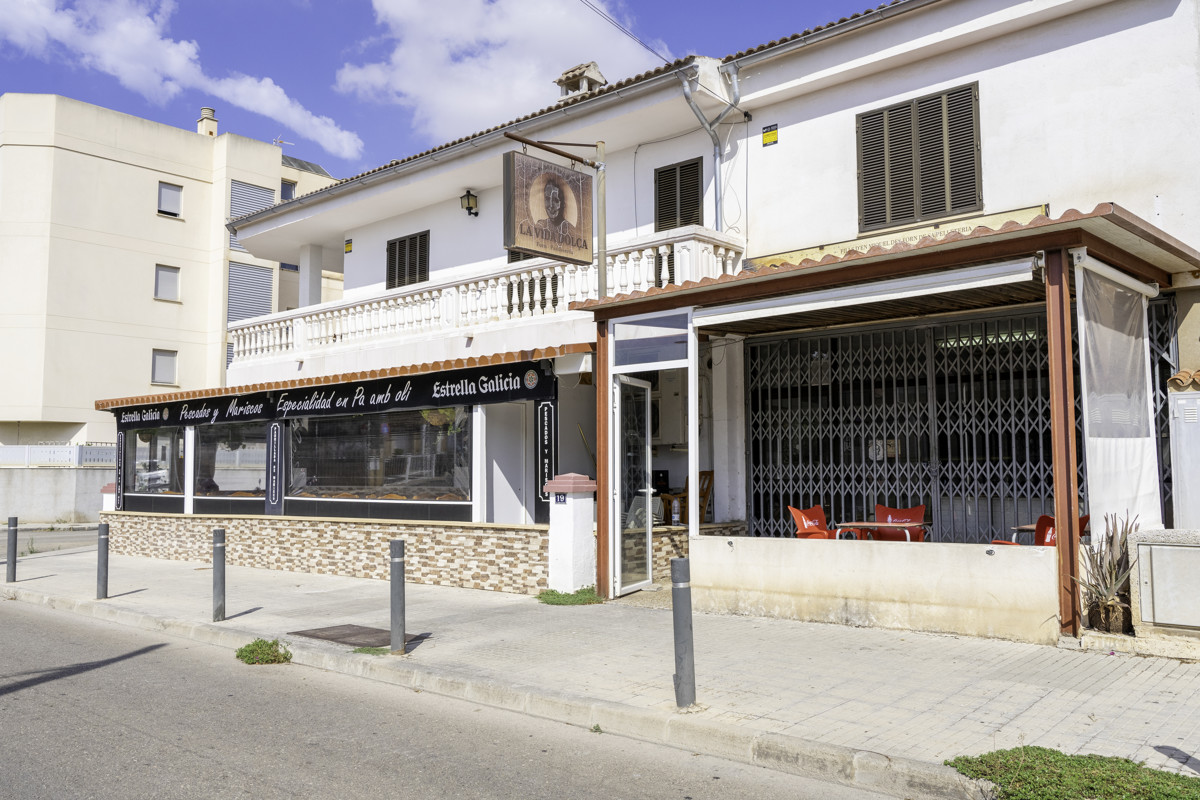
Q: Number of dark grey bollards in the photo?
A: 5